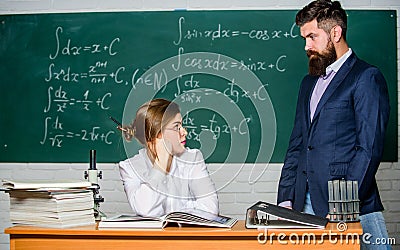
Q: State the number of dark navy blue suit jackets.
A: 1